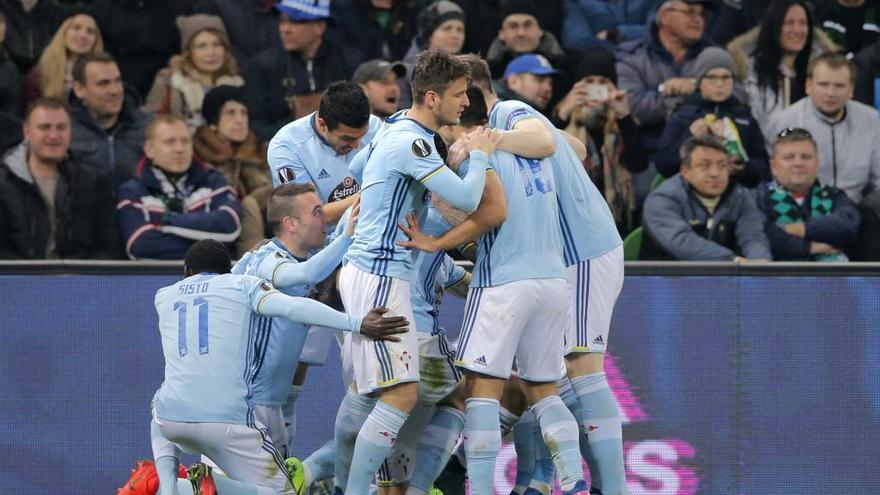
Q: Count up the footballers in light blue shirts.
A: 7